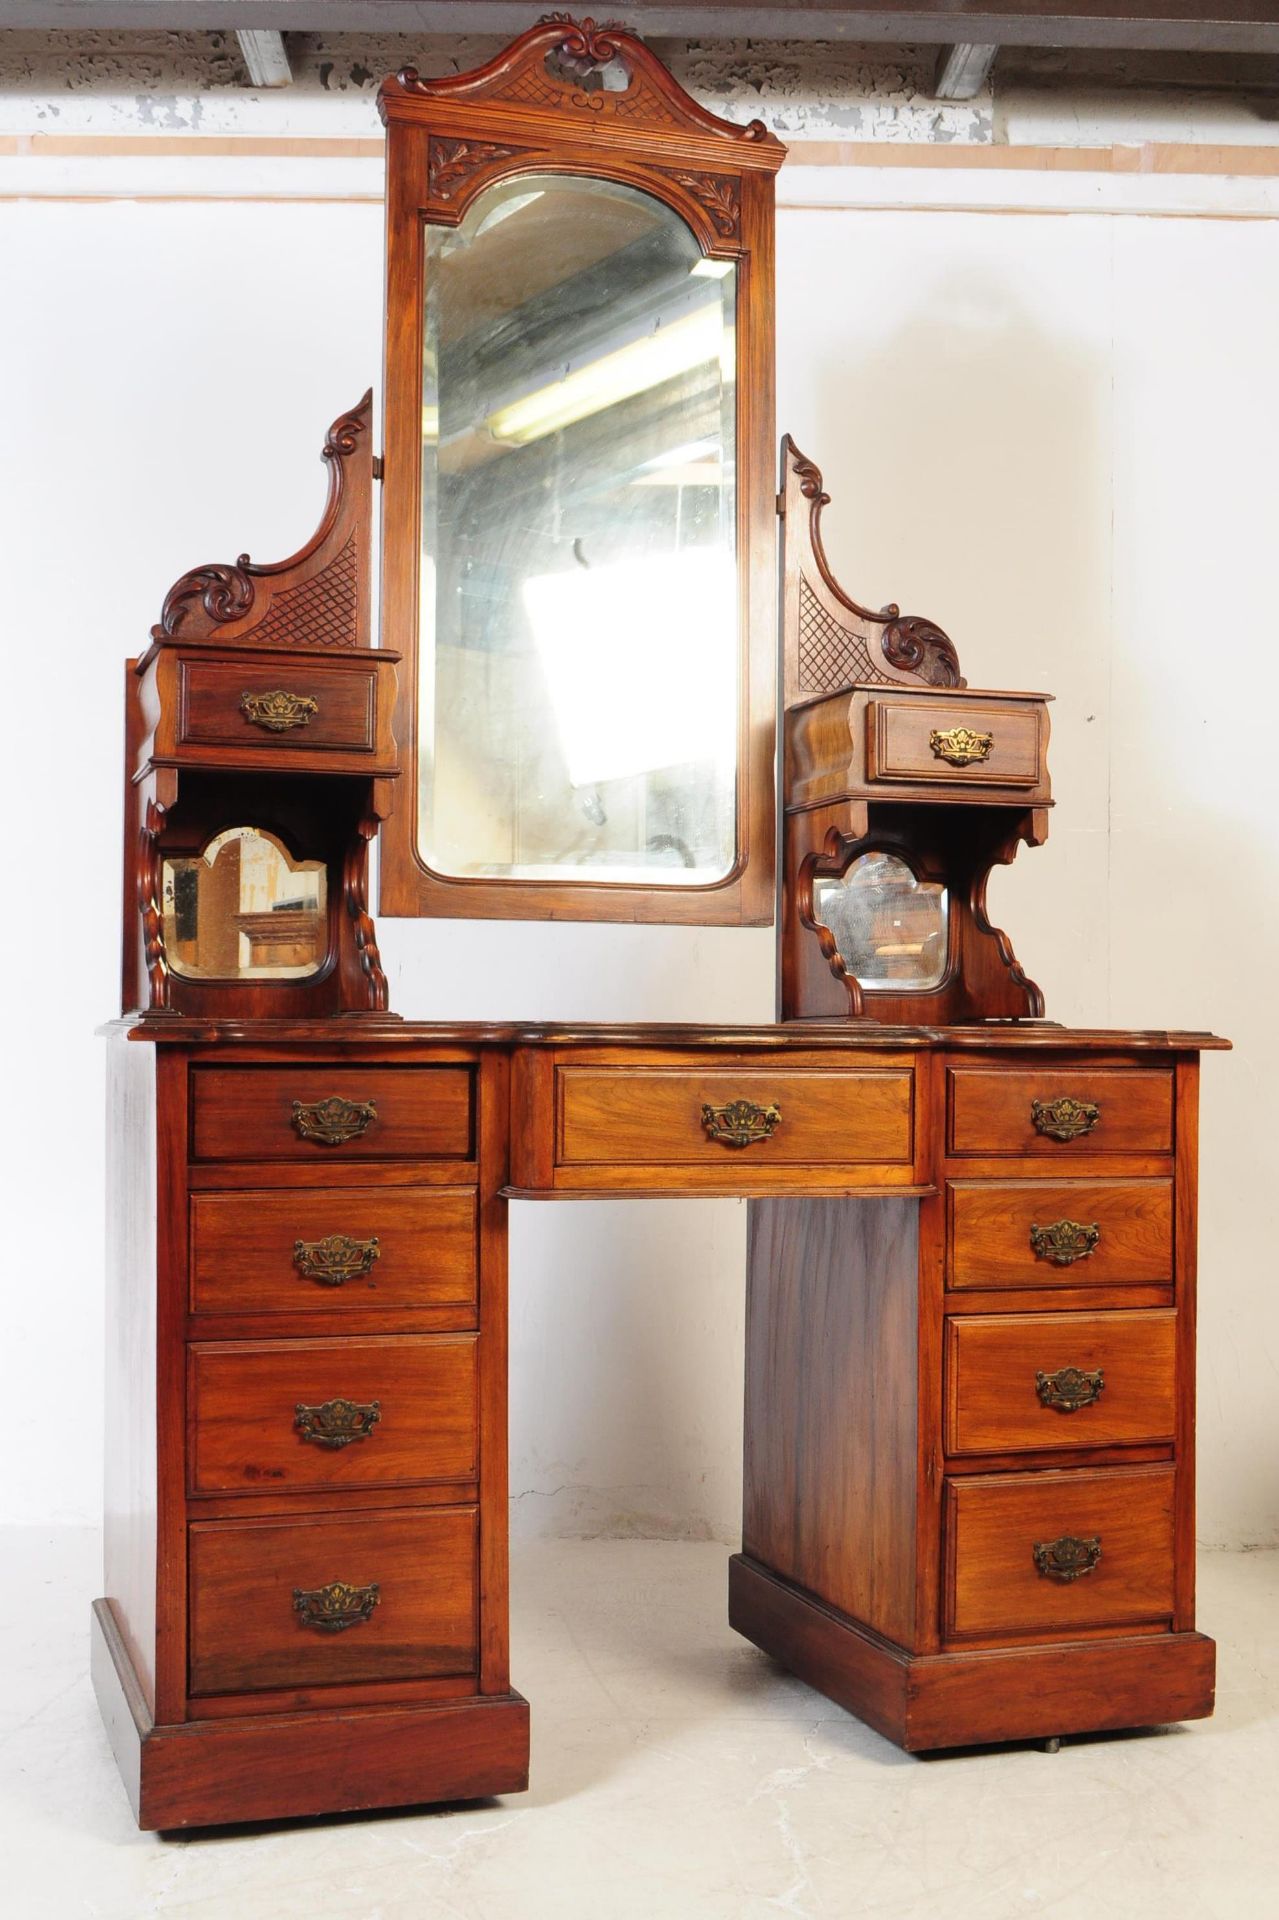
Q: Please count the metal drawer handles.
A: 11